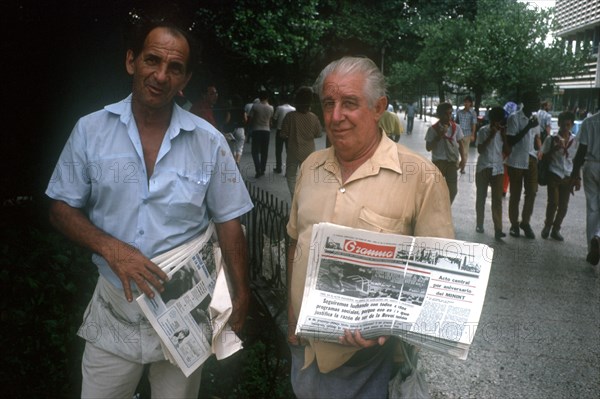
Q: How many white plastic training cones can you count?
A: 0